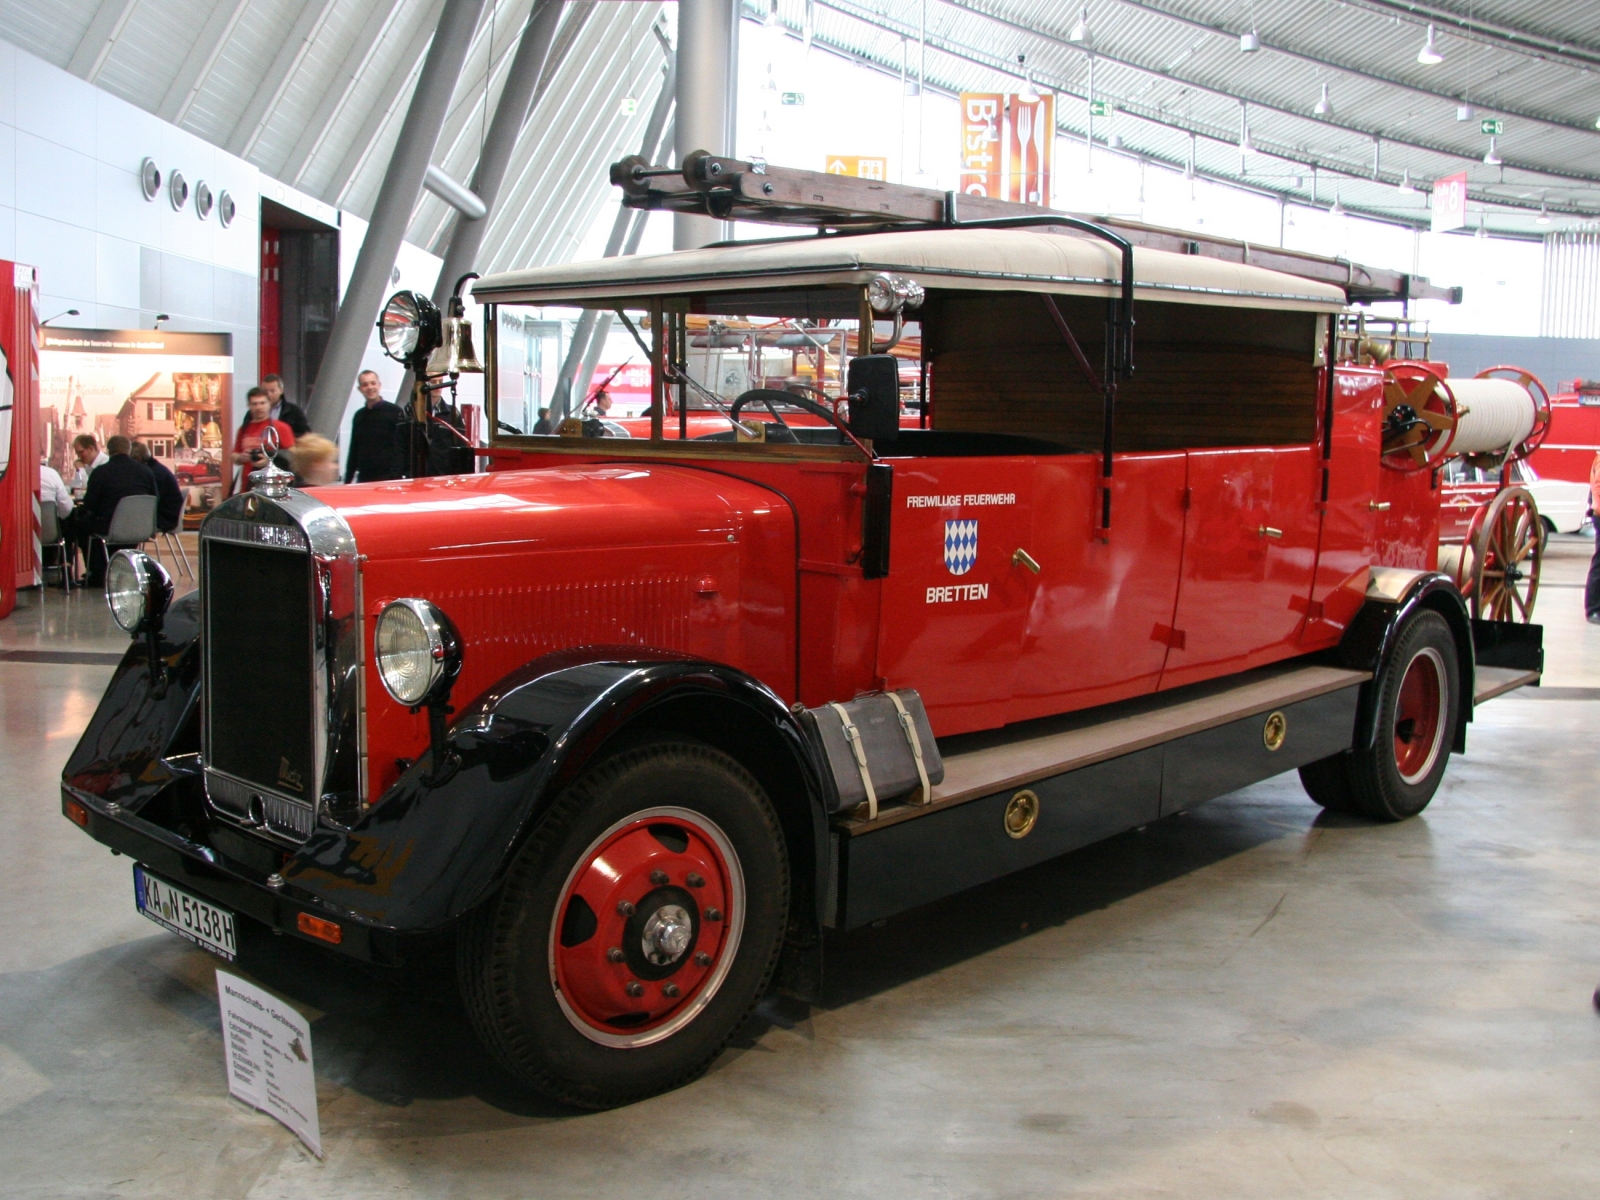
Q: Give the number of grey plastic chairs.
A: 3